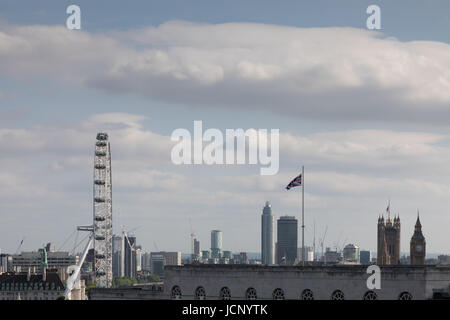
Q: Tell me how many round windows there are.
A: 9